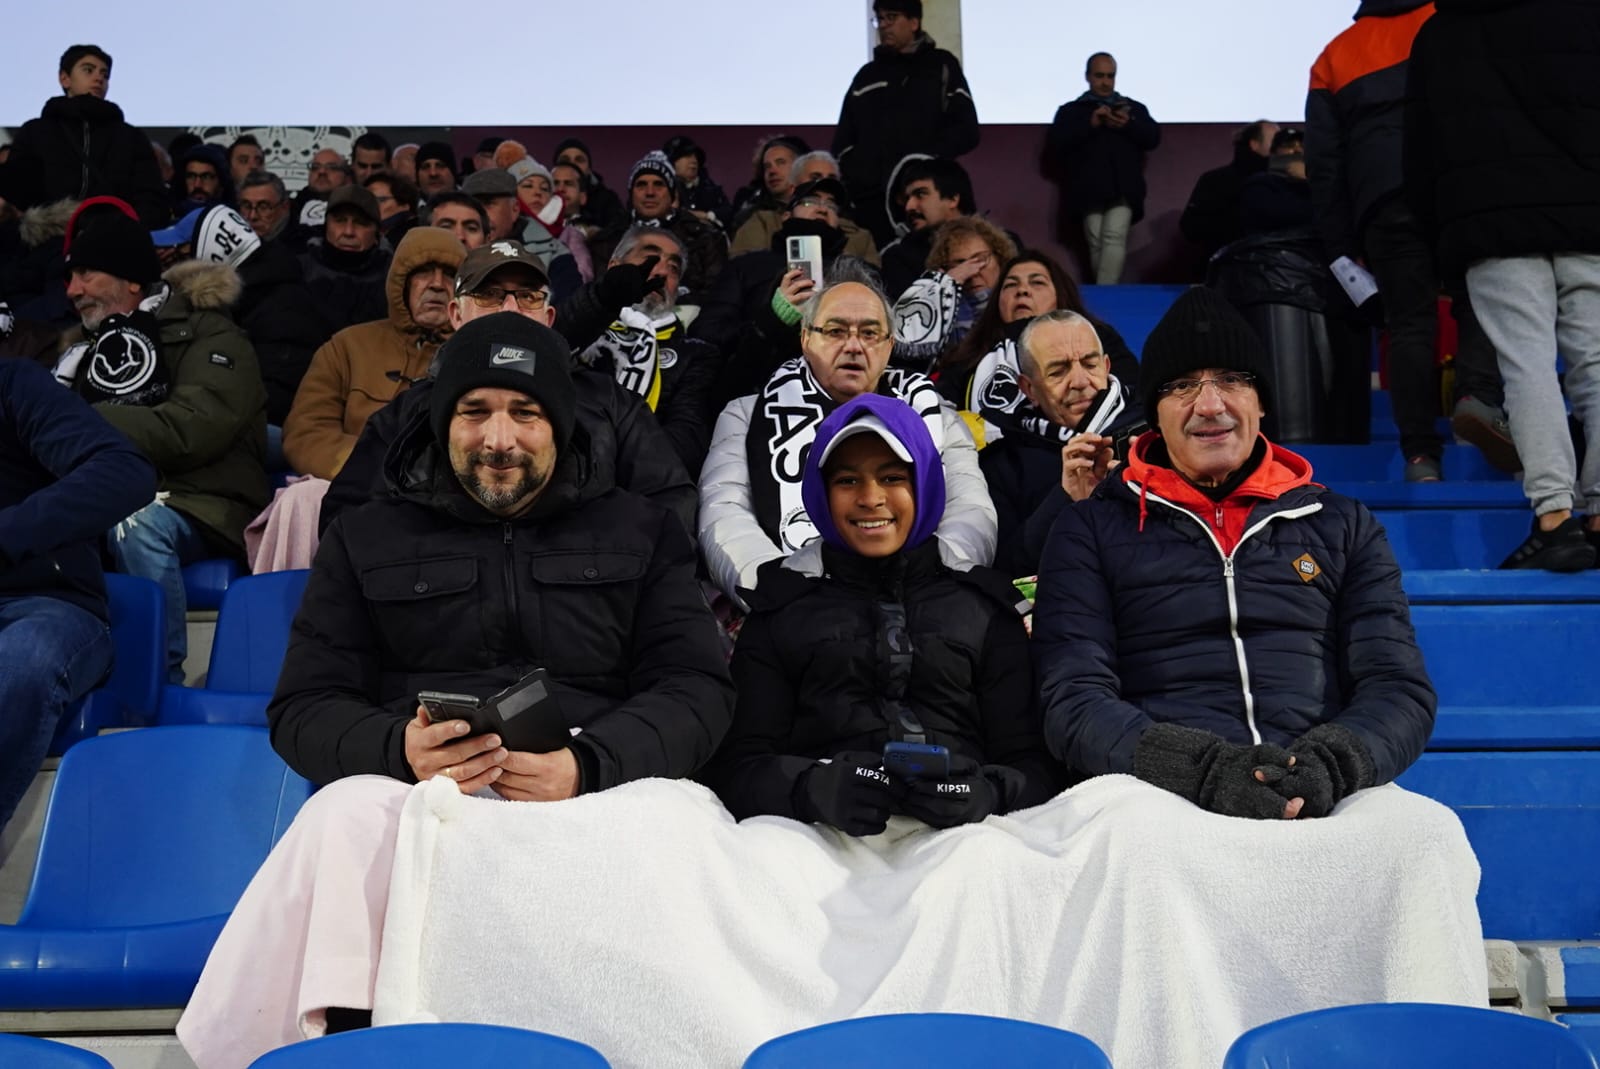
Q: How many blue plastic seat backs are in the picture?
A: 7